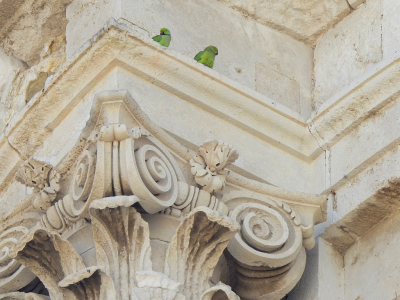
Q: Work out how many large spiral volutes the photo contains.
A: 4